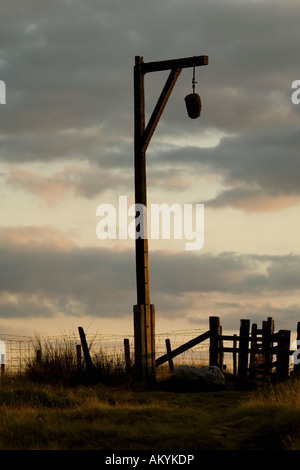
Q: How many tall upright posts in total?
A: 1